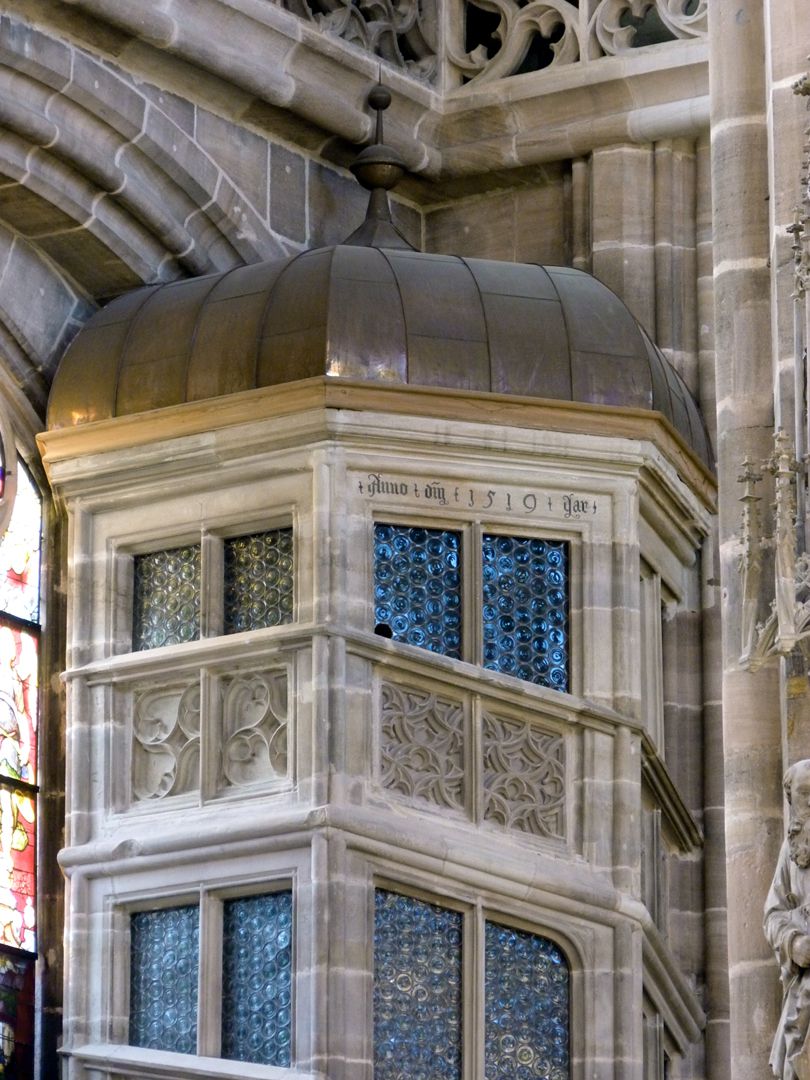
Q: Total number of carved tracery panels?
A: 4